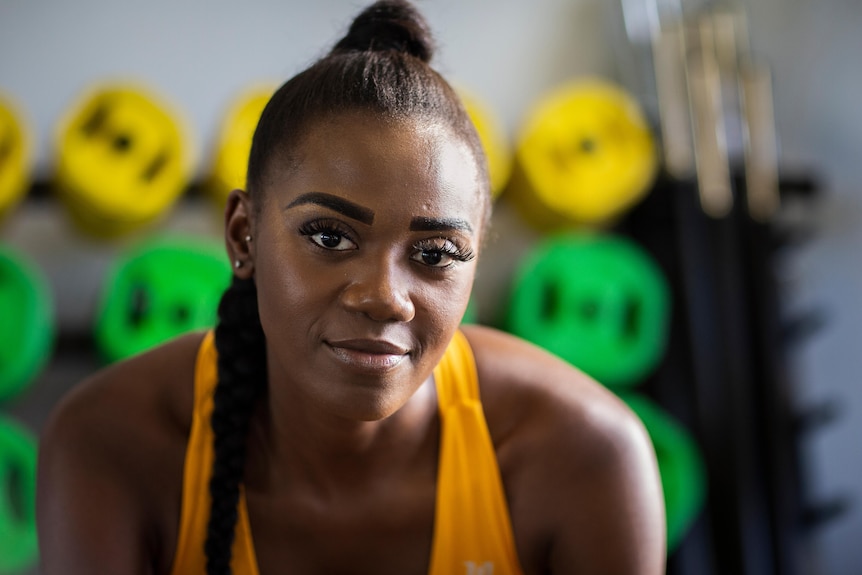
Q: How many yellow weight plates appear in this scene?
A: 5